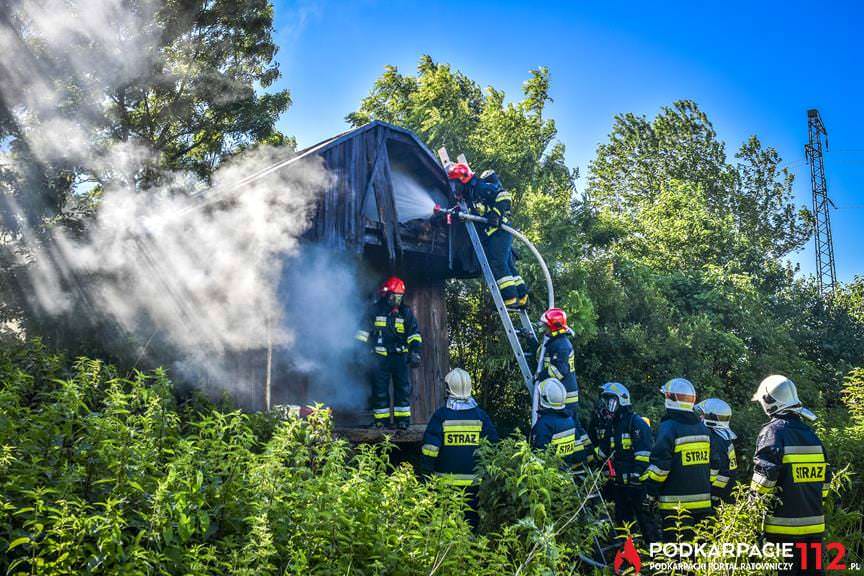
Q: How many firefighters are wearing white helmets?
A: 6